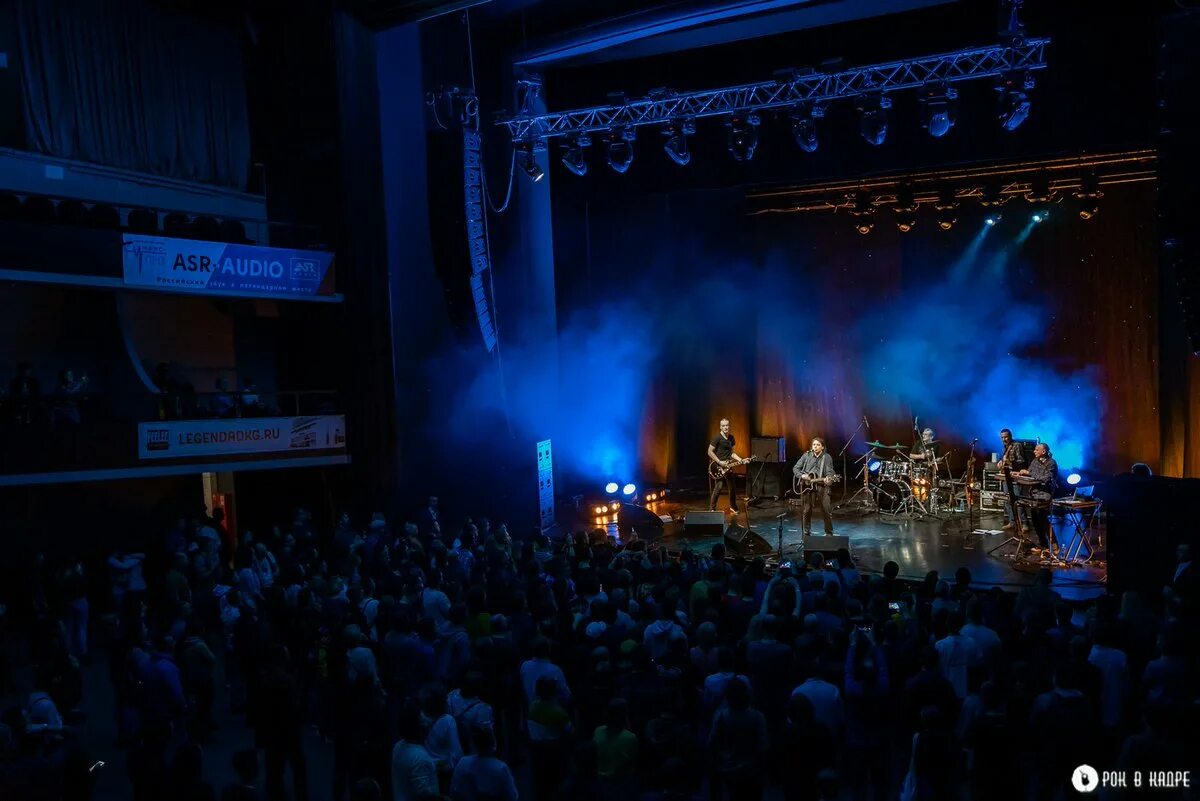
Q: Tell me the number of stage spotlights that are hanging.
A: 15